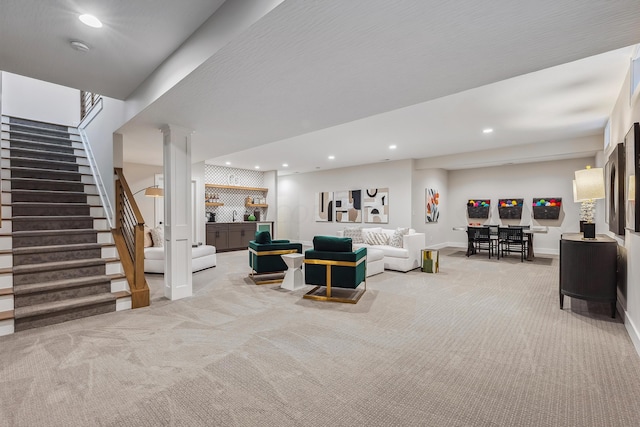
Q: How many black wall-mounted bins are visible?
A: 3